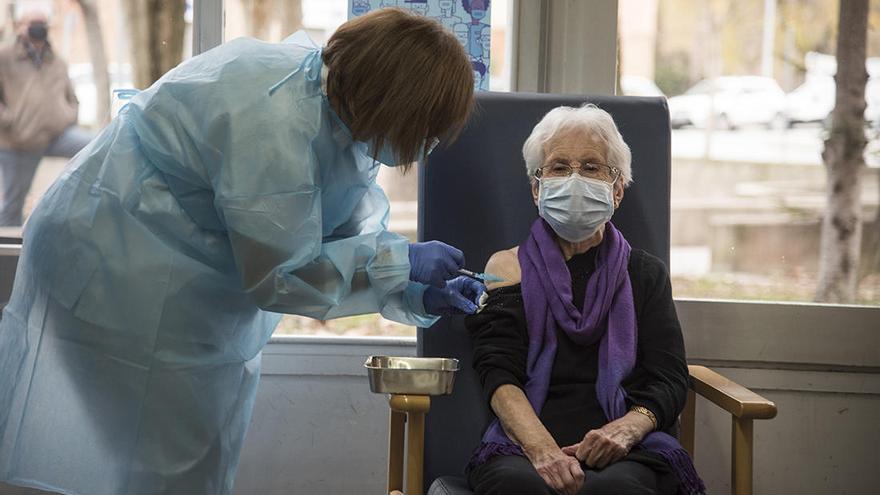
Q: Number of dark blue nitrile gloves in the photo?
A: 2